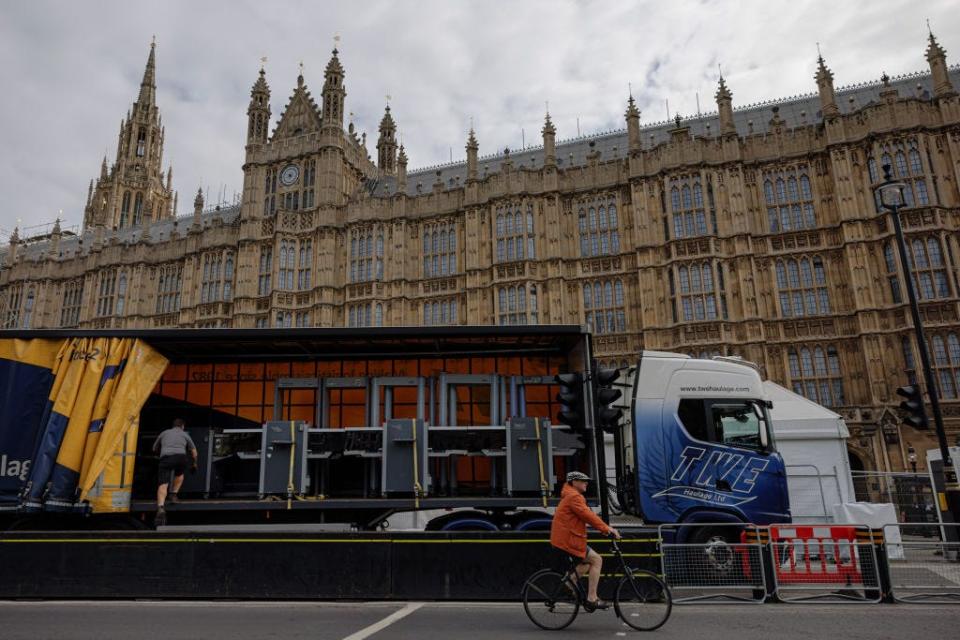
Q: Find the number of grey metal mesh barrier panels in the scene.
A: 3